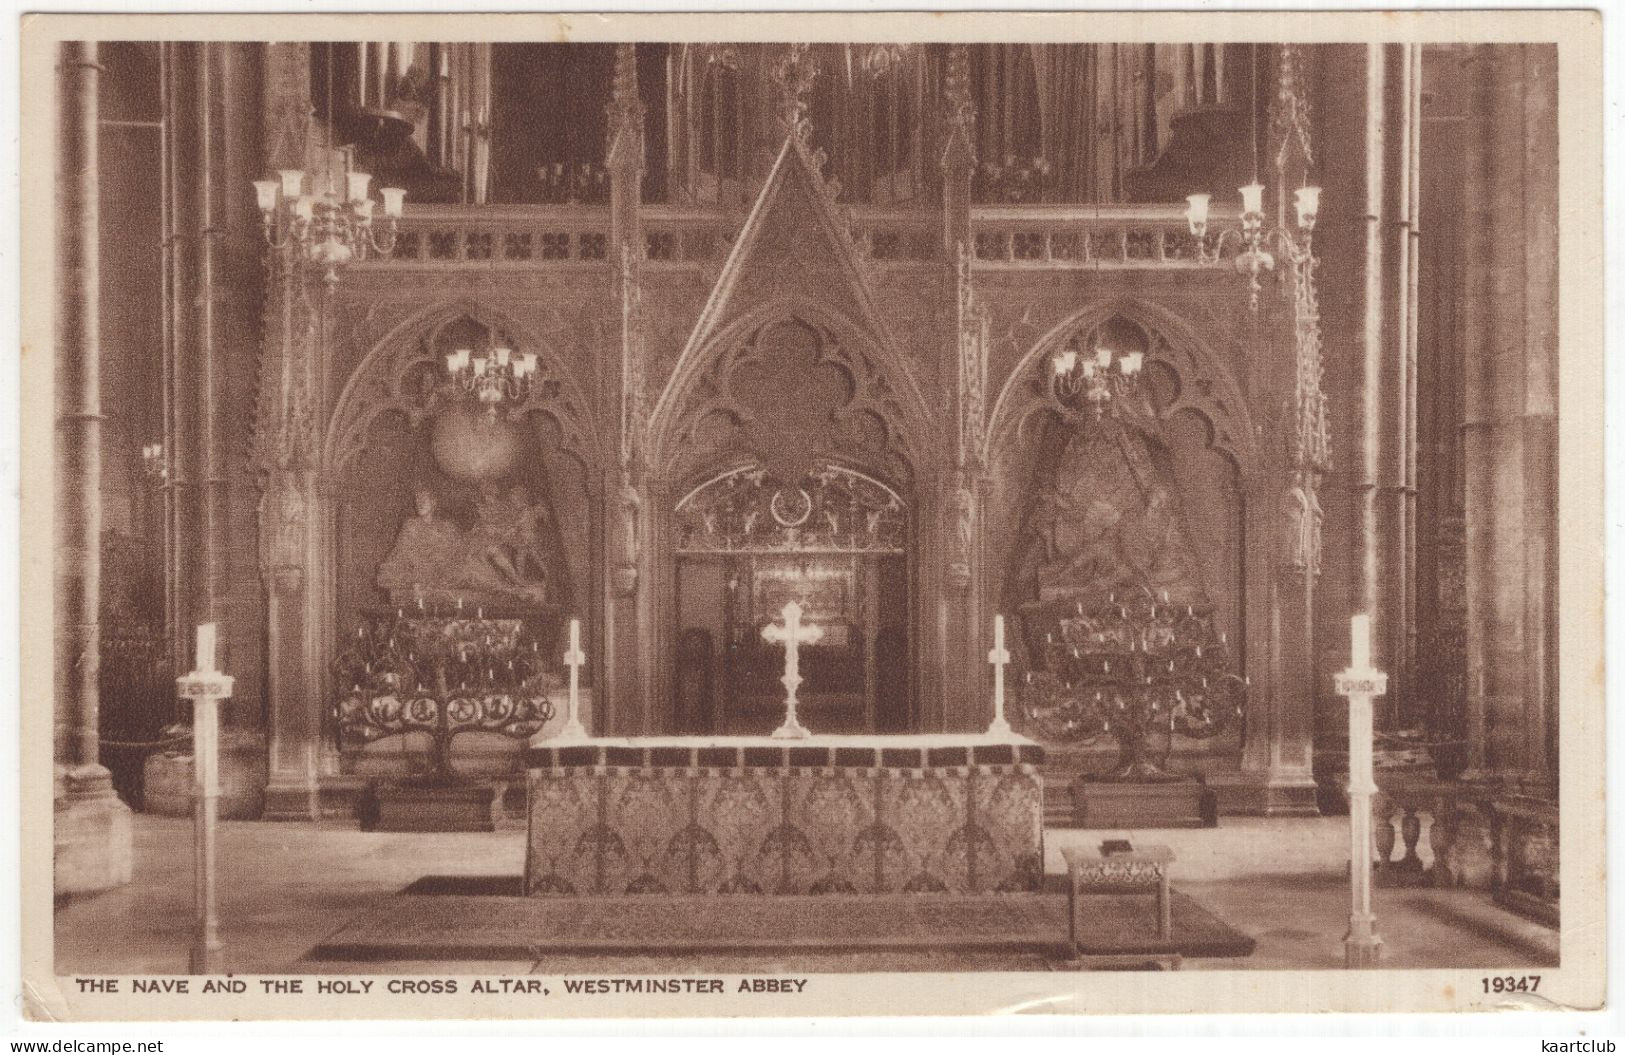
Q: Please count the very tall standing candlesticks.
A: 2